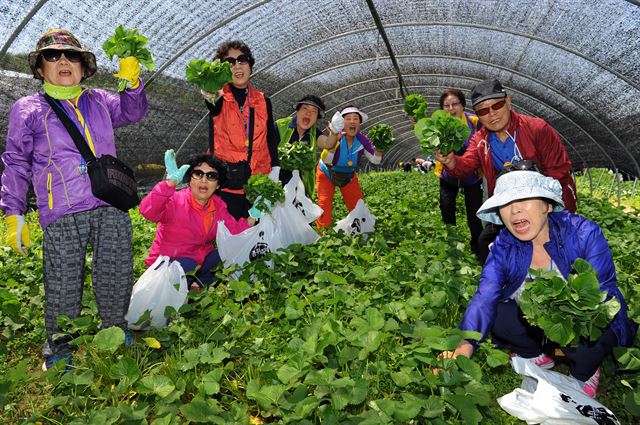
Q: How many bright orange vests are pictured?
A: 1